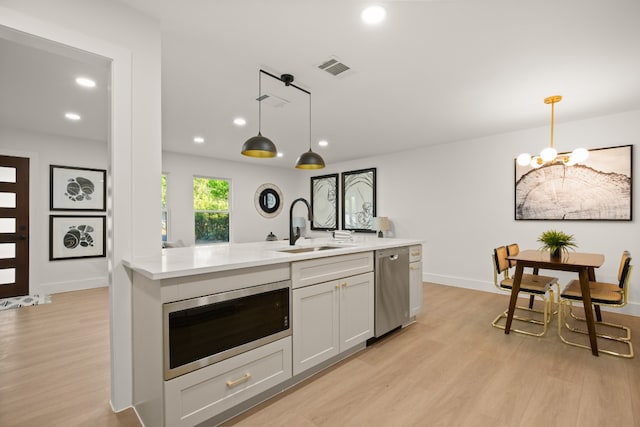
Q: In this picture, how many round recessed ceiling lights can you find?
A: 7